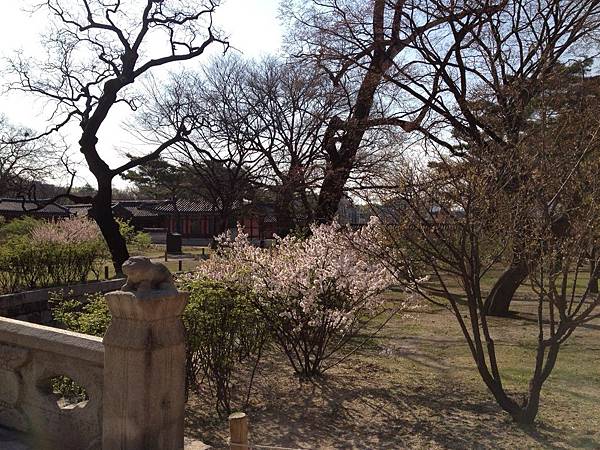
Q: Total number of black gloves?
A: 0